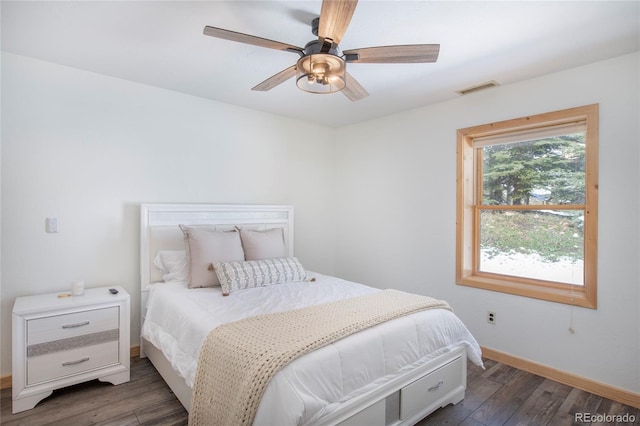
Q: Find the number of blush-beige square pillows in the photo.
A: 2